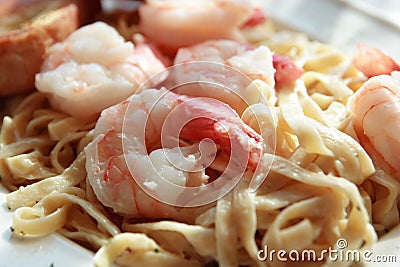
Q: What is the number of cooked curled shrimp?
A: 5